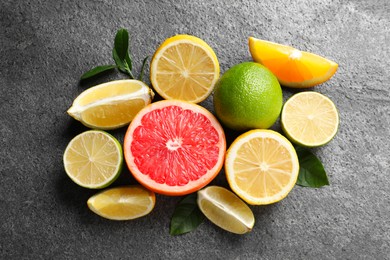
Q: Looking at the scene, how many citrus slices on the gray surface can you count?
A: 9